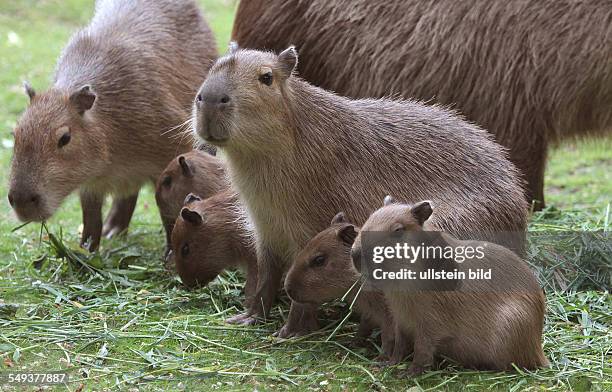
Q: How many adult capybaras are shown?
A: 3